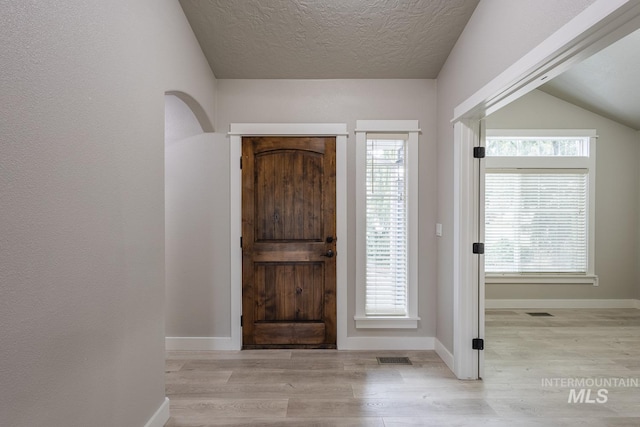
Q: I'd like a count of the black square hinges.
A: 3